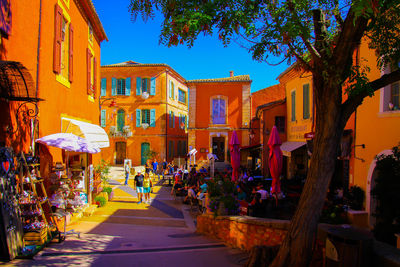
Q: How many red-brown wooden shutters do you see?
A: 4